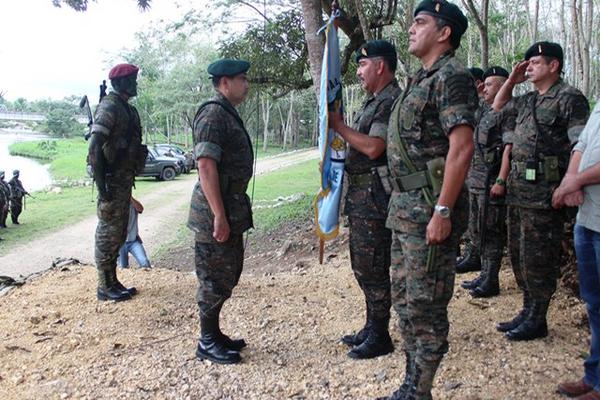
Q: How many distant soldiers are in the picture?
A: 2